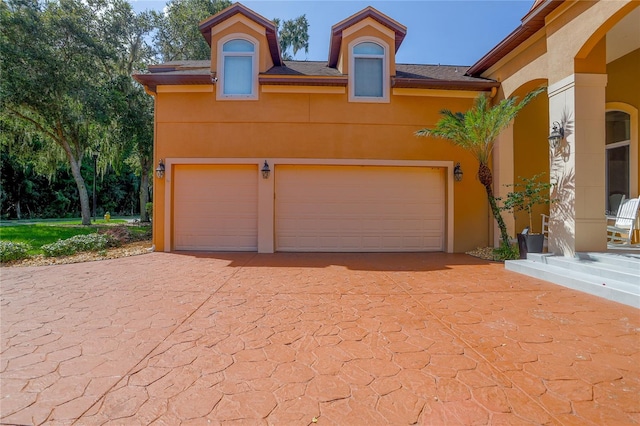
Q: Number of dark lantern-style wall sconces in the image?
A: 4